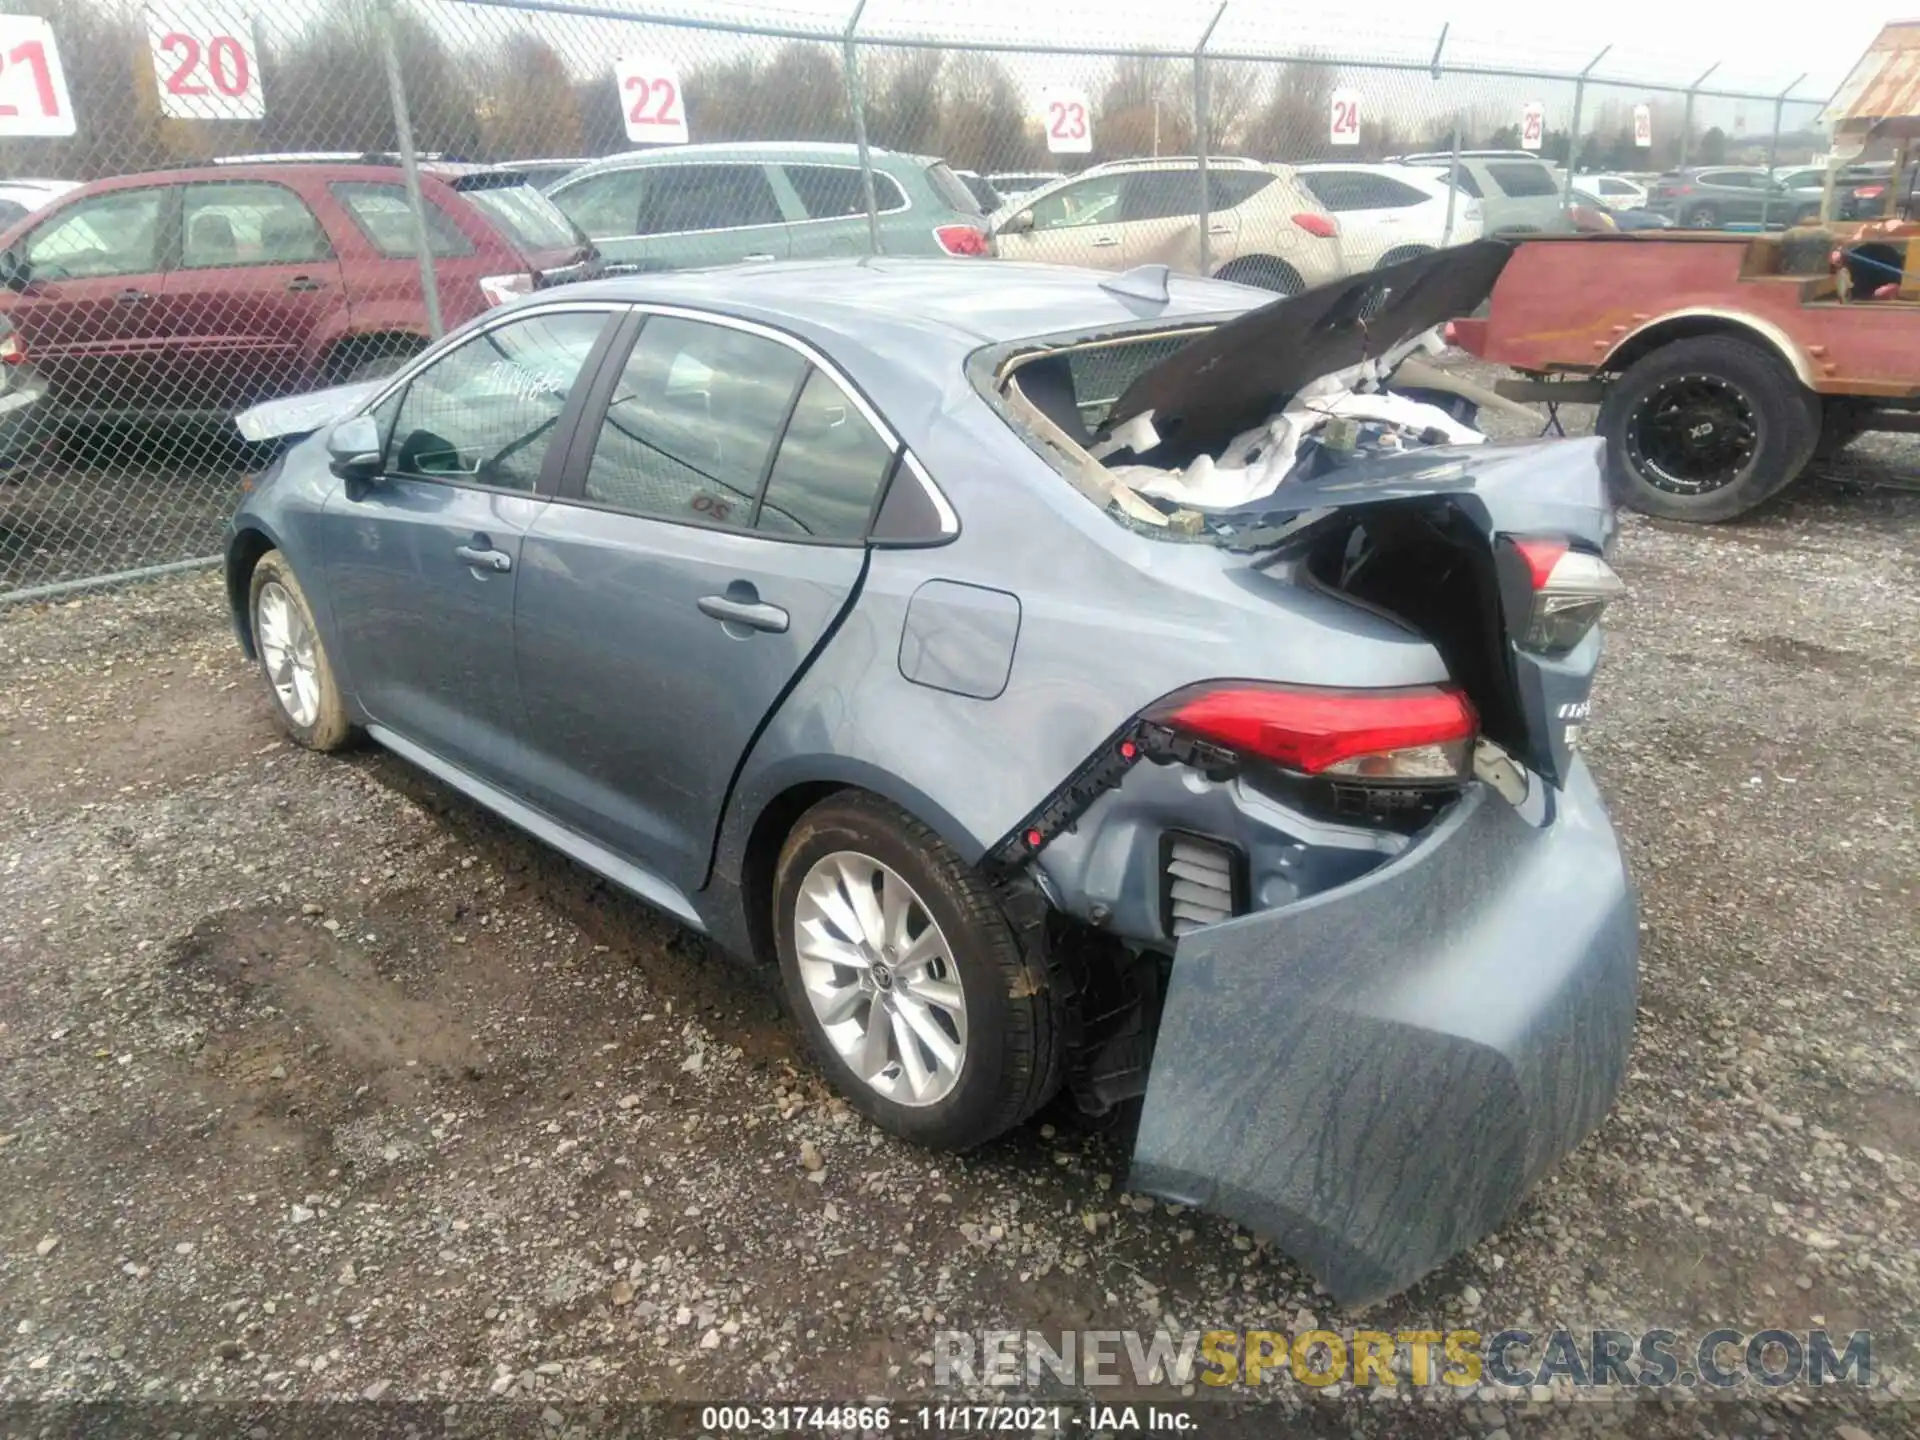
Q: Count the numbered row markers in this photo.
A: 7